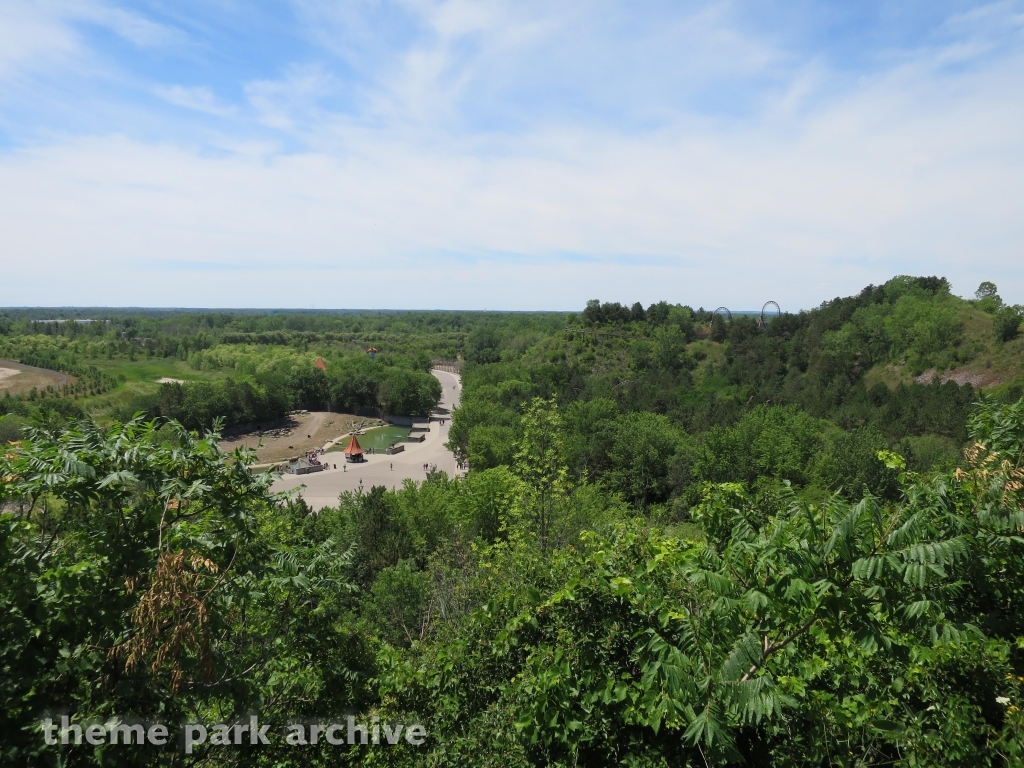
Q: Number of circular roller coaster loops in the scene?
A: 2